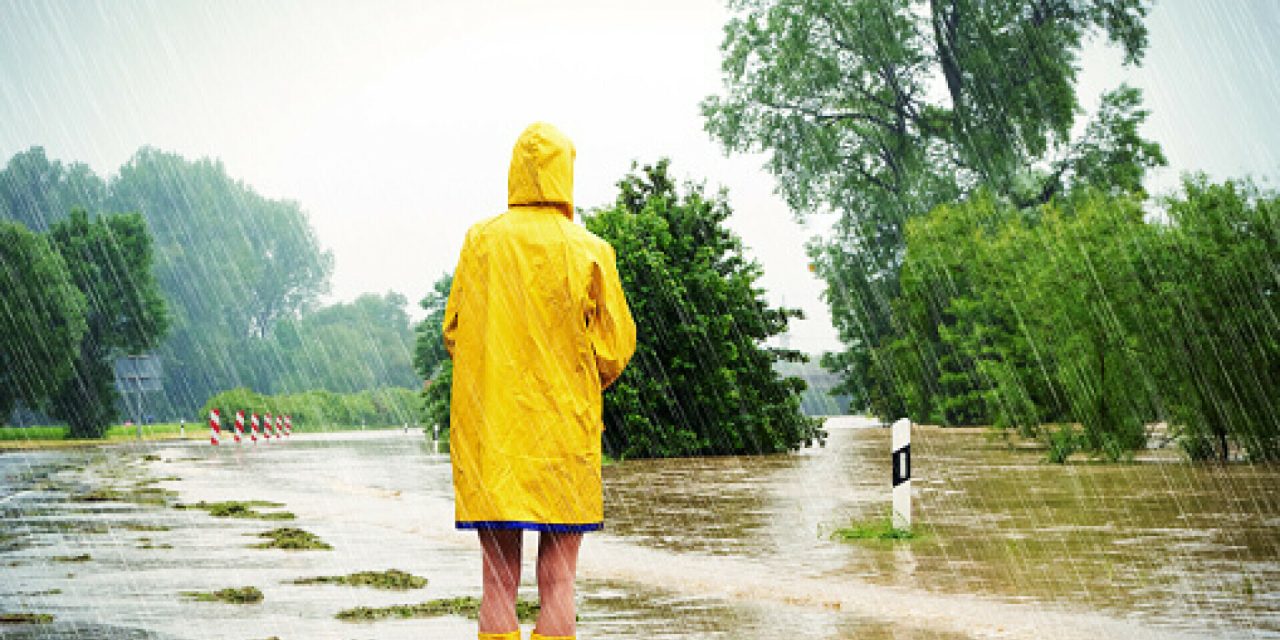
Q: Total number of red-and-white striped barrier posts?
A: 6